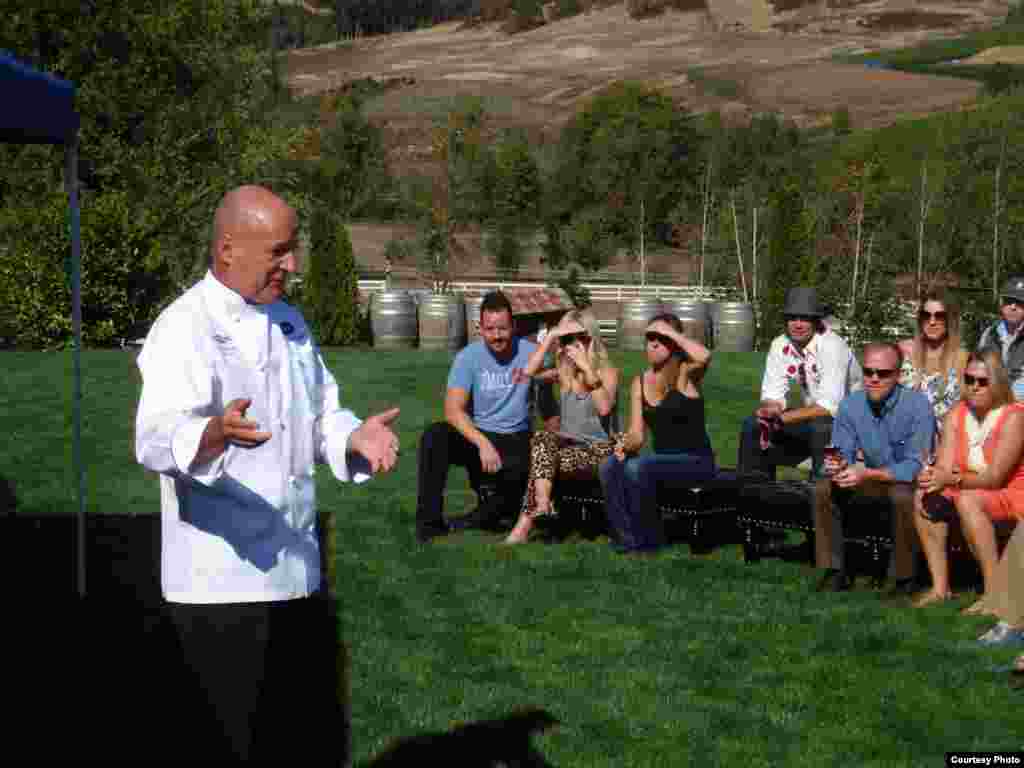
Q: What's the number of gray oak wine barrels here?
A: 6